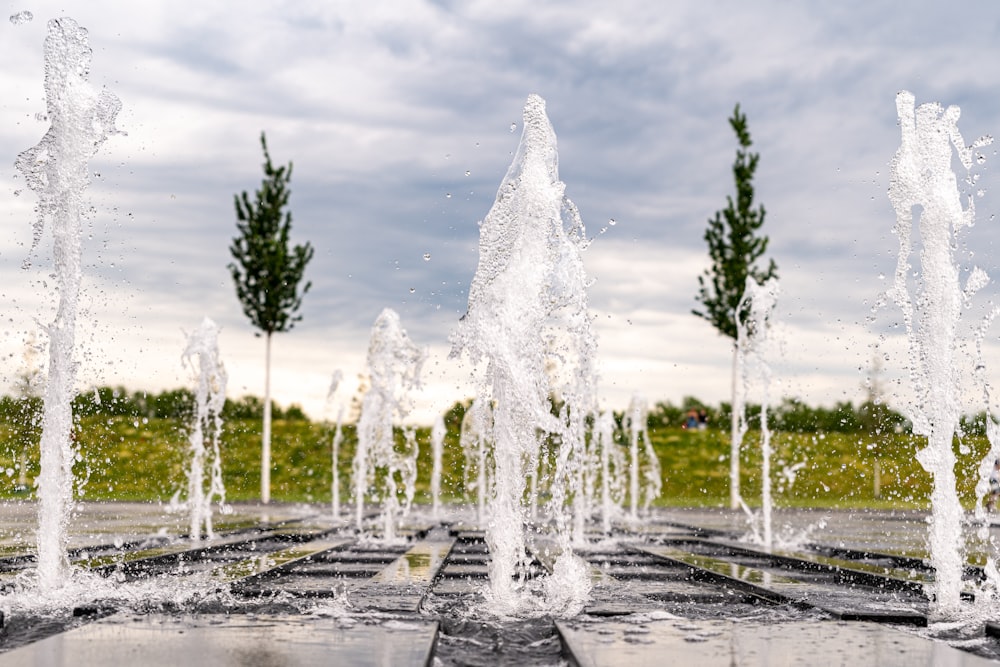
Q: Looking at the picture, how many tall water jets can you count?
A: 3